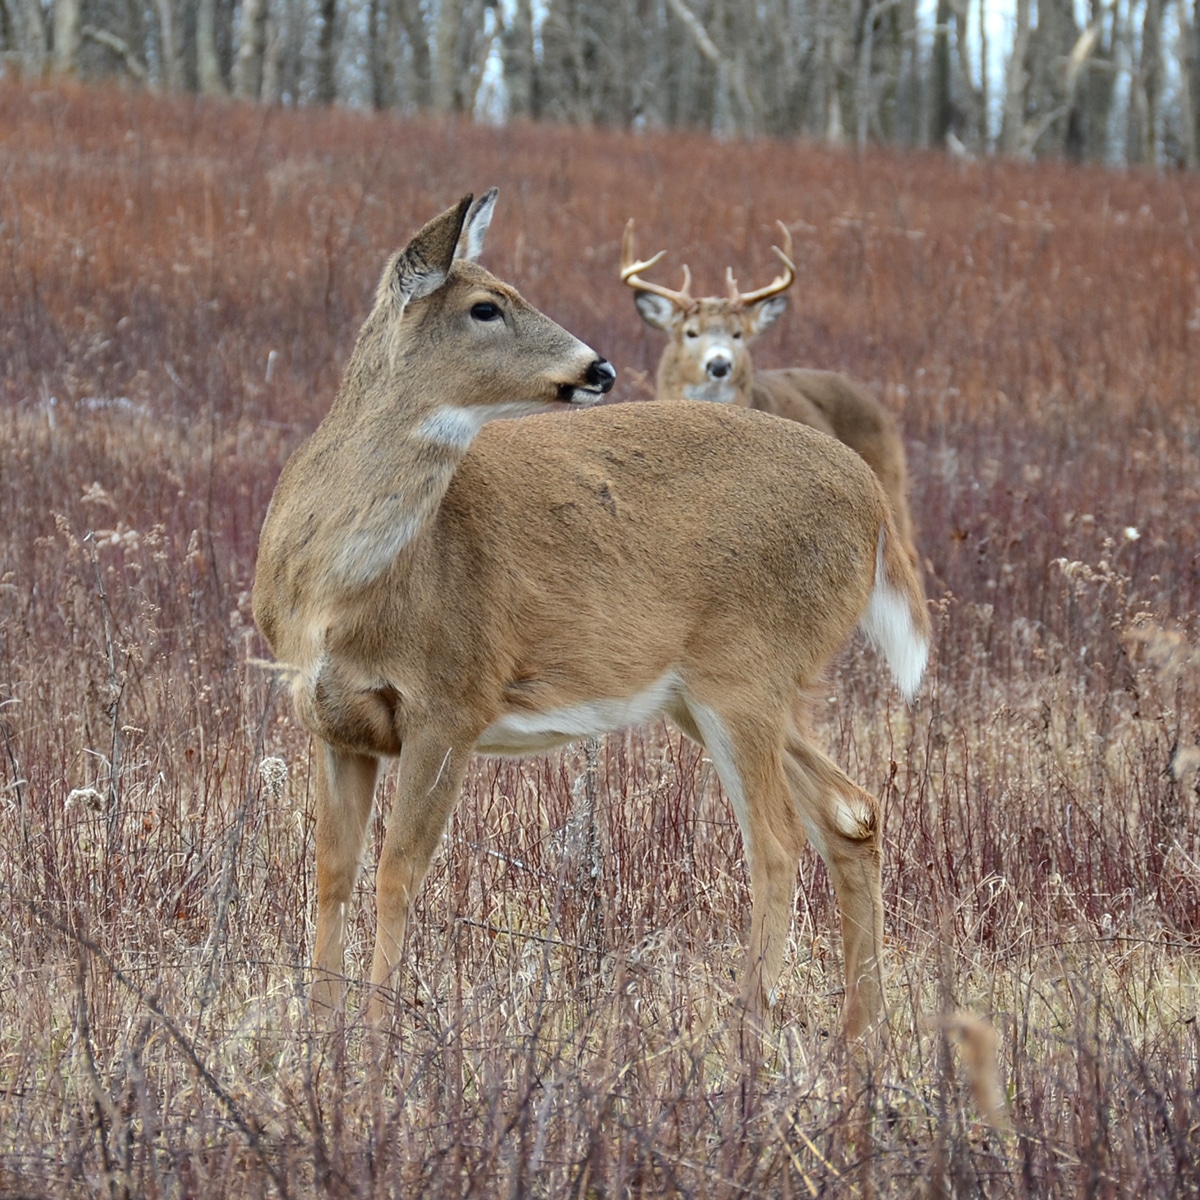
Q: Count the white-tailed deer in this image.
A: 2